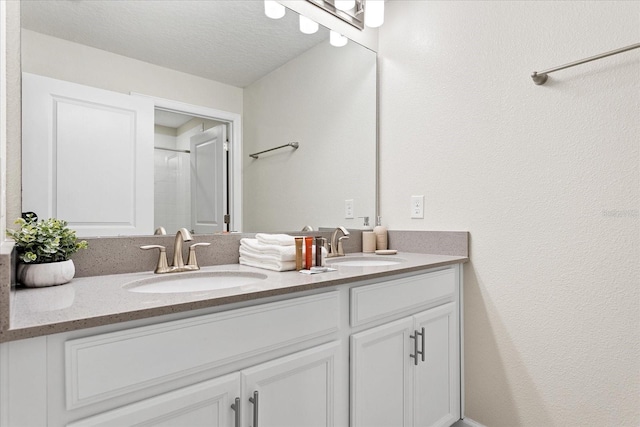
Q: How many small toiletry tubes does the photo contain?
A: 3